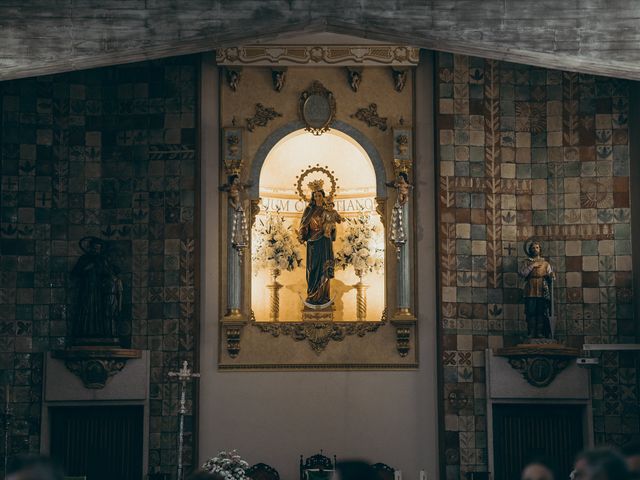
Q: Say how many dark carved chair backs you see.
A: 3